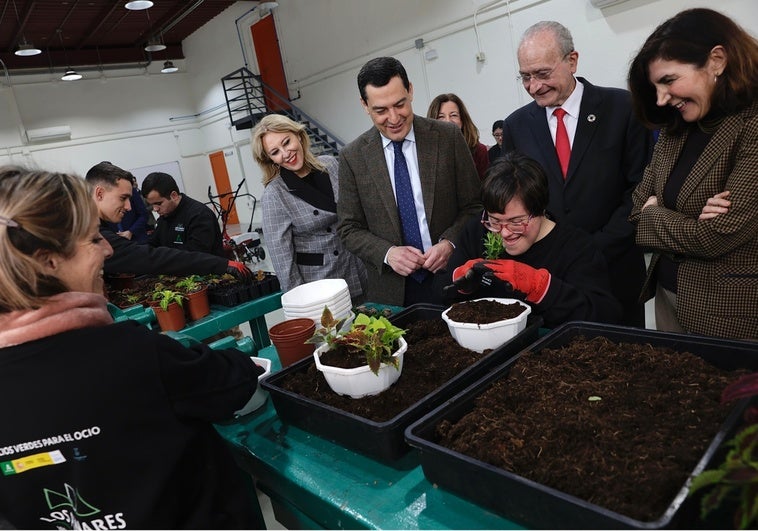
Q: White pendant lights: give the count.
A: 5